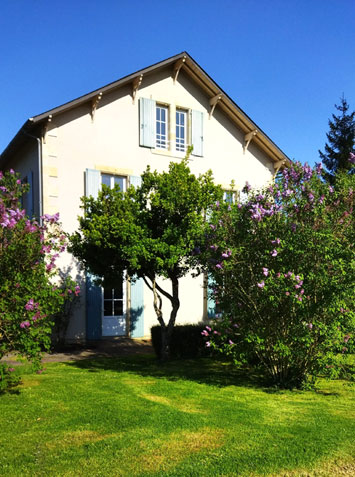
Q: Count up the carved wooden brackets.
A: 7